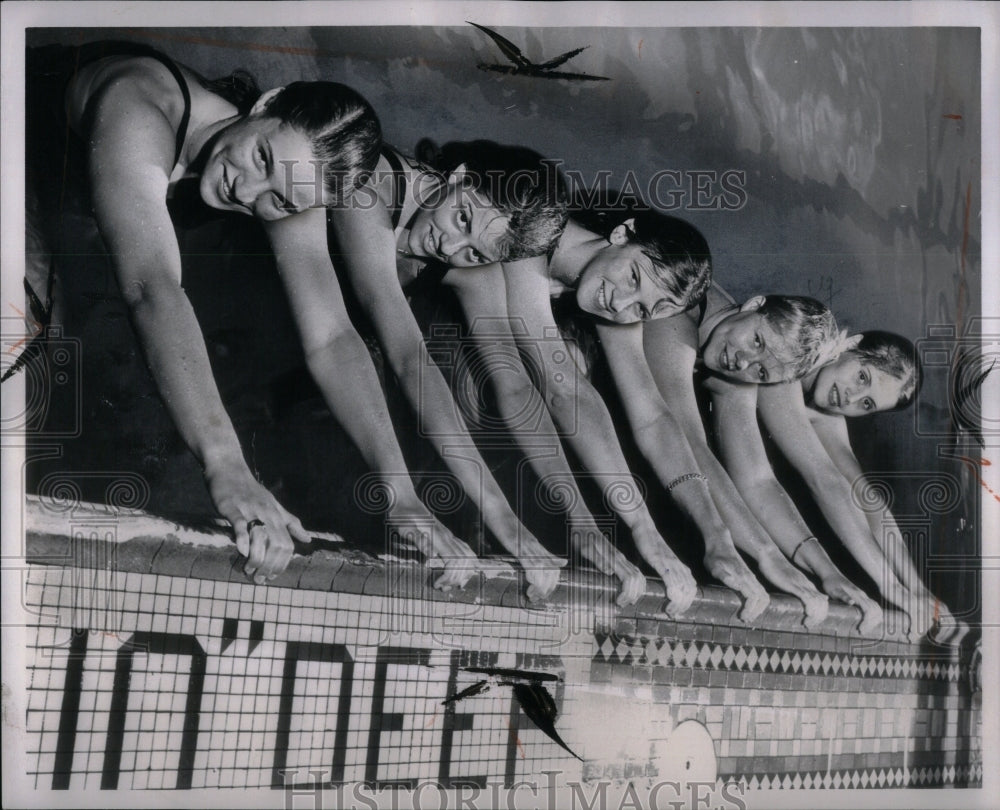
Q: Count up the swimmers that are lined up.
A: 5